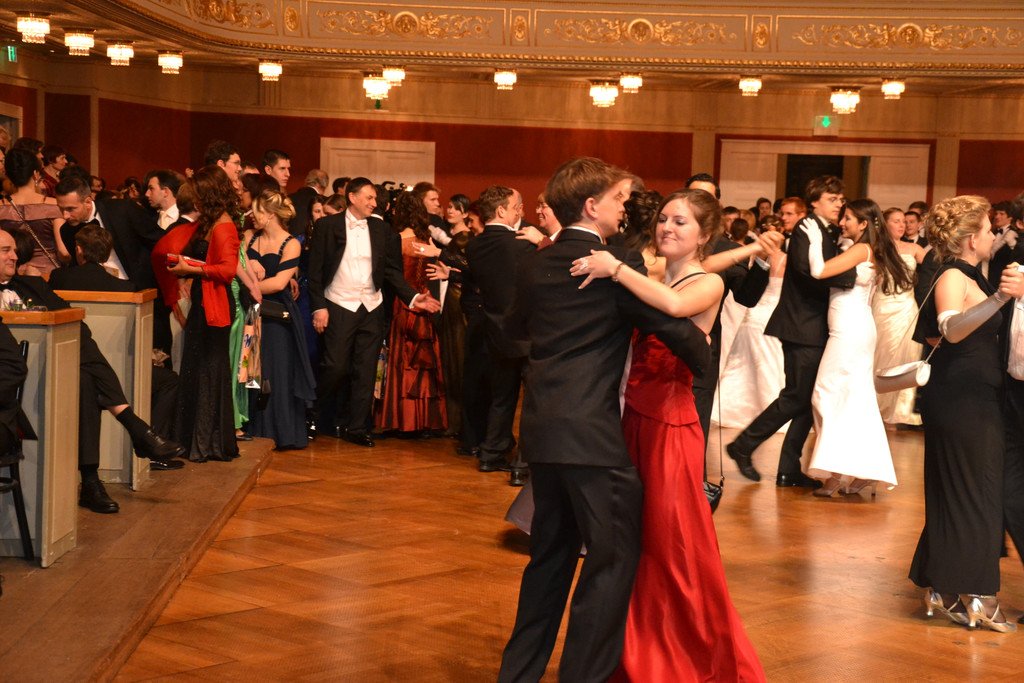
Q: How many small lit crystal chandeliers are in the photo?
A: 13